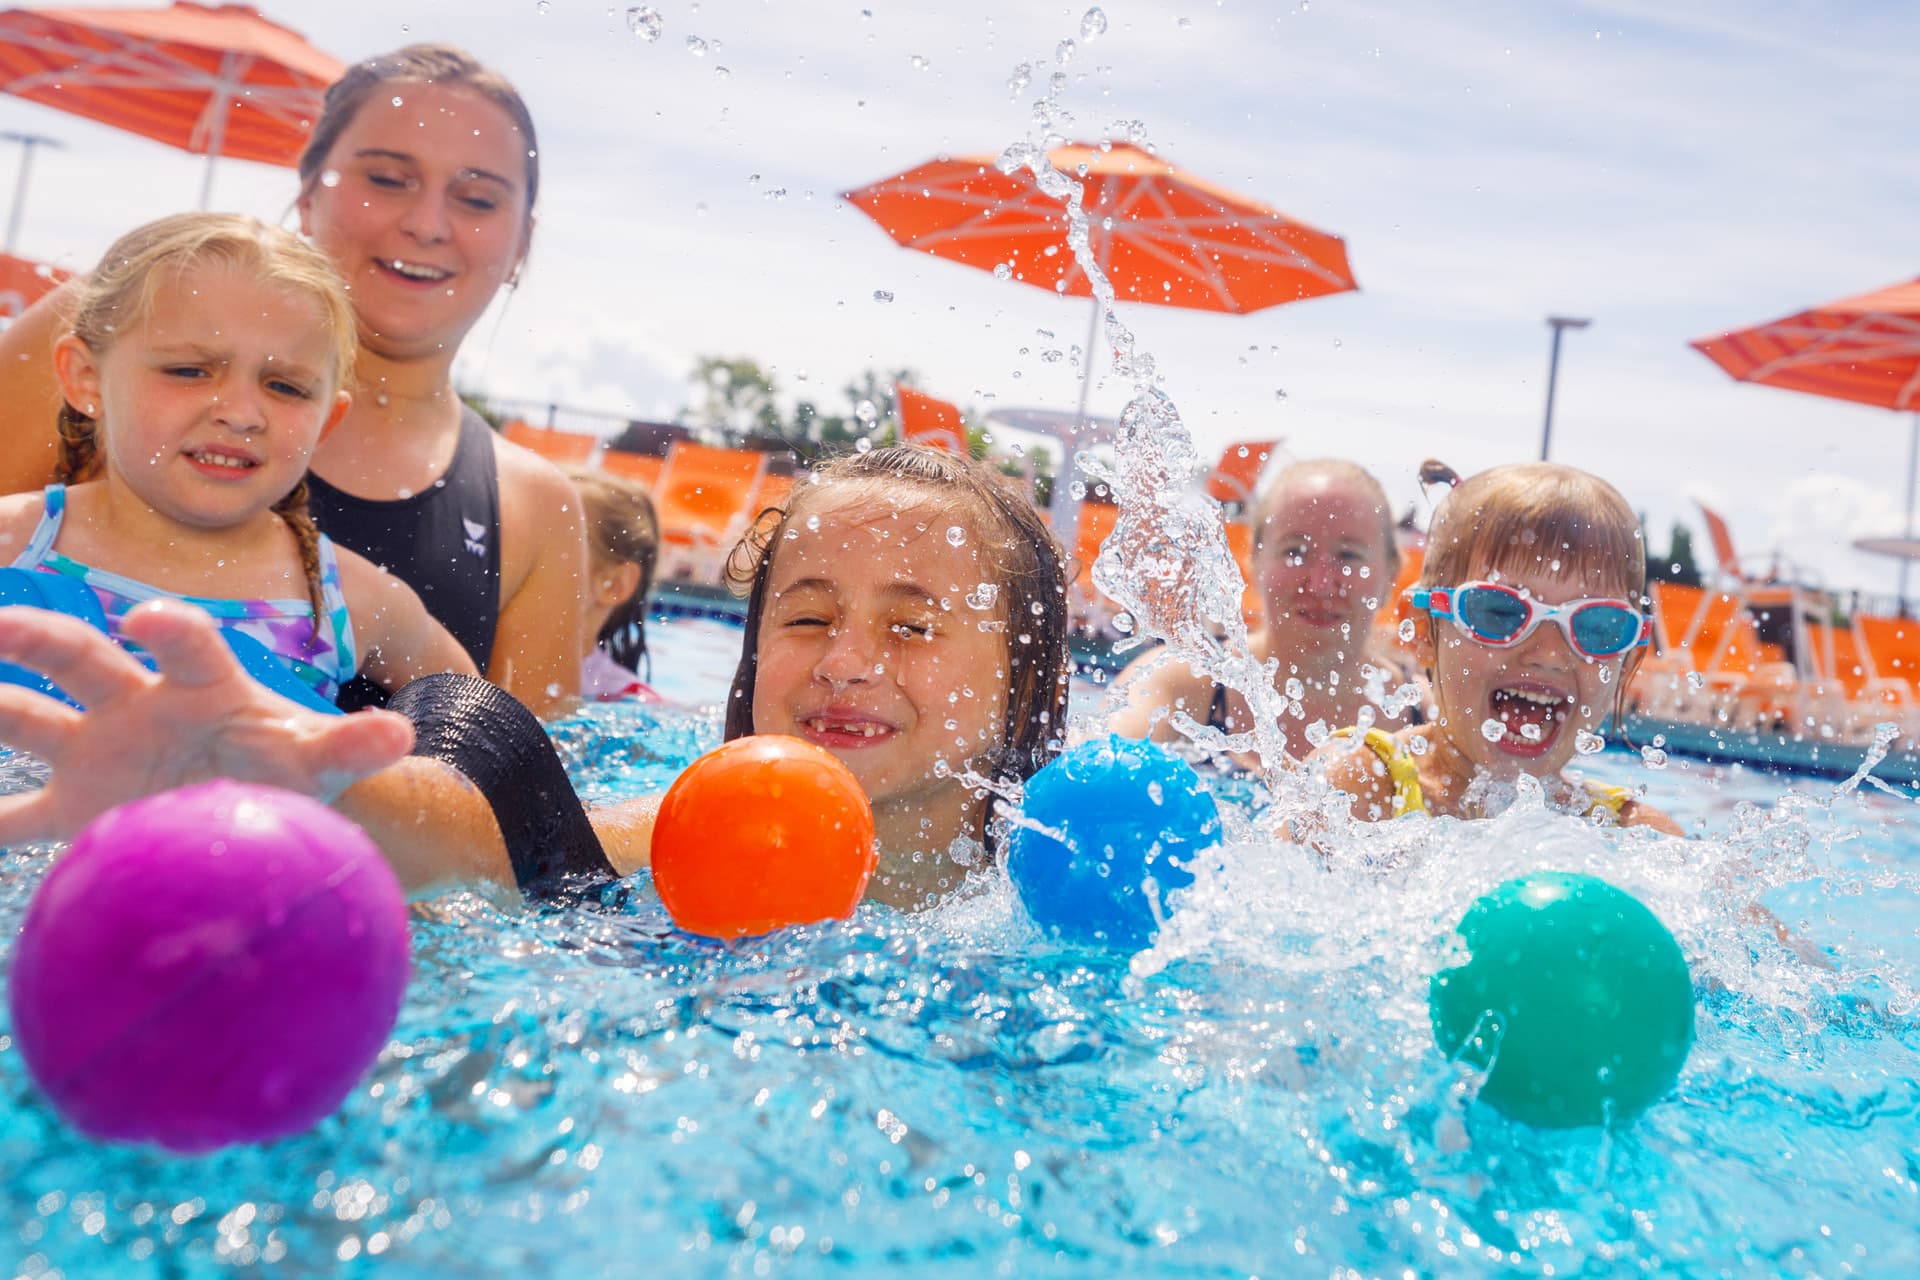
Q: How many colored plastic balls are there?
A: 4